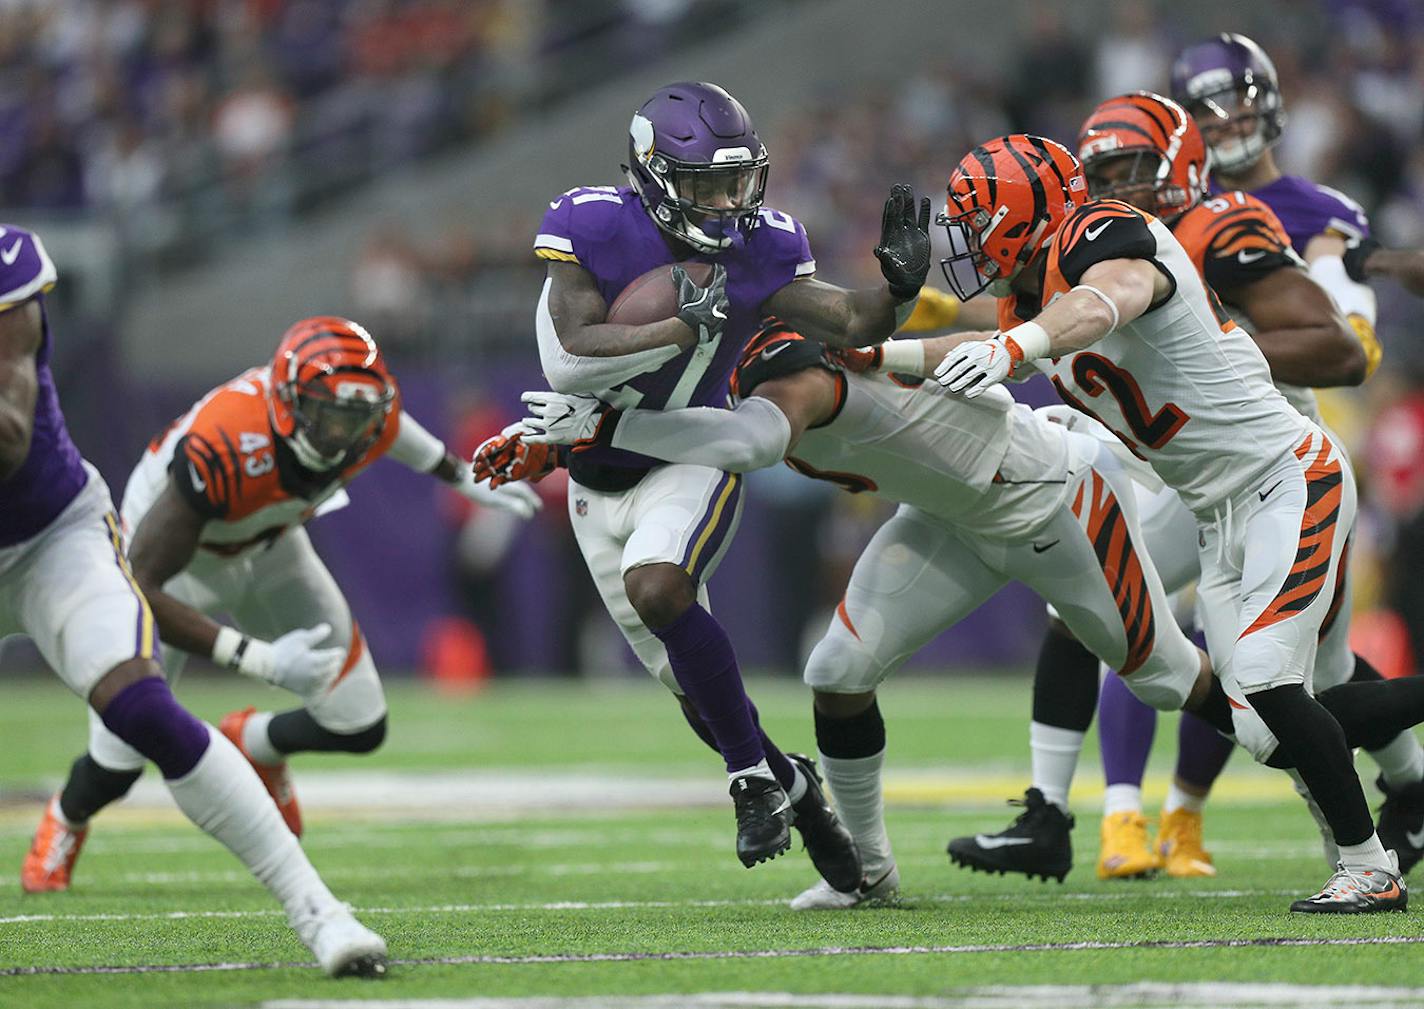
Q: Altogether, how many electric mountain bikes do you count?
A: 0